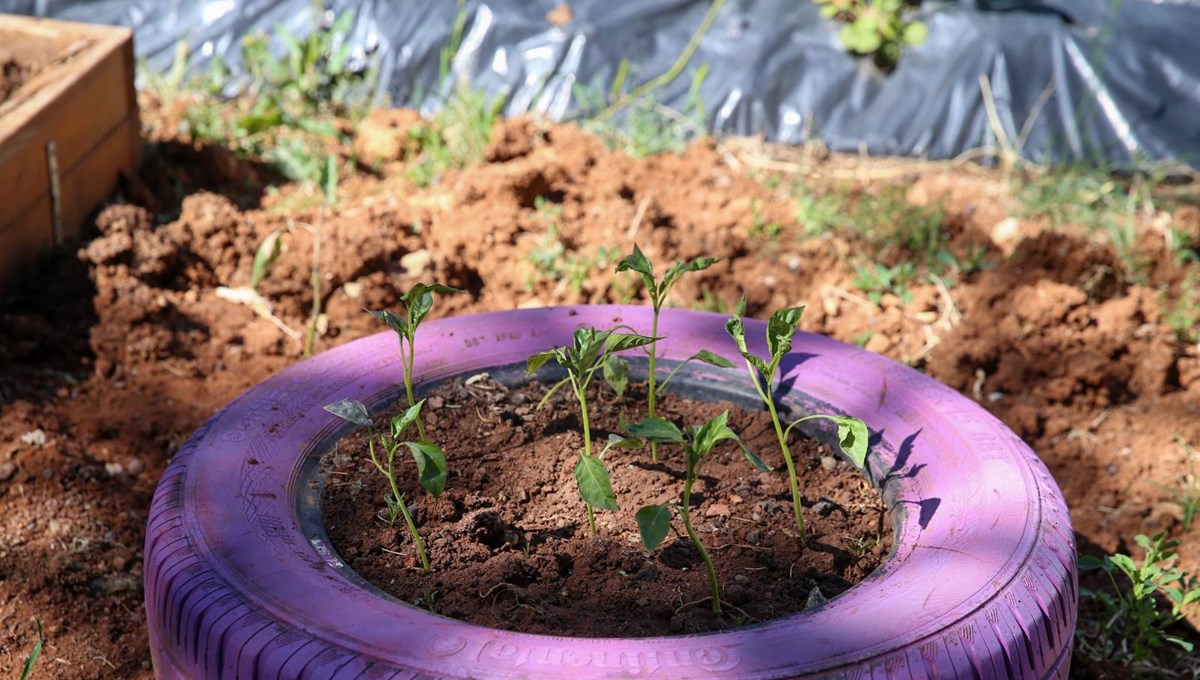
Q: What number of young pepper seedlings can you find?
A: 6